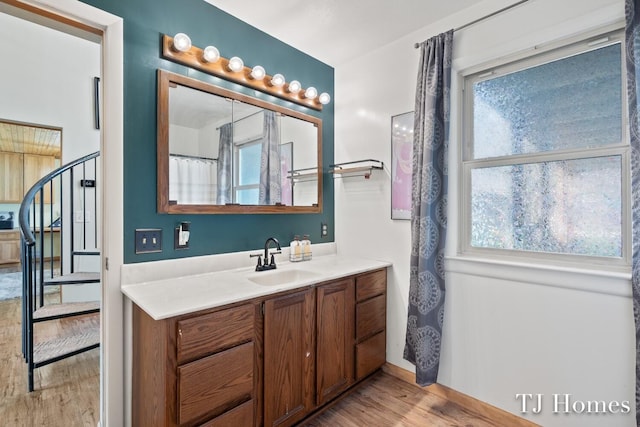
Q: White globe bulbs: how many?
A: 8